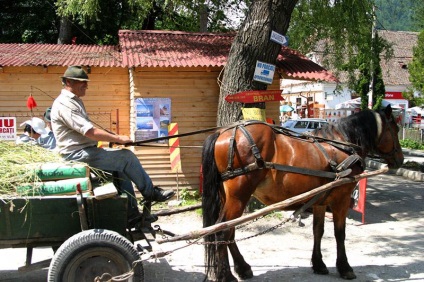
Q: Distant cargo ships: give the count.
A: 0